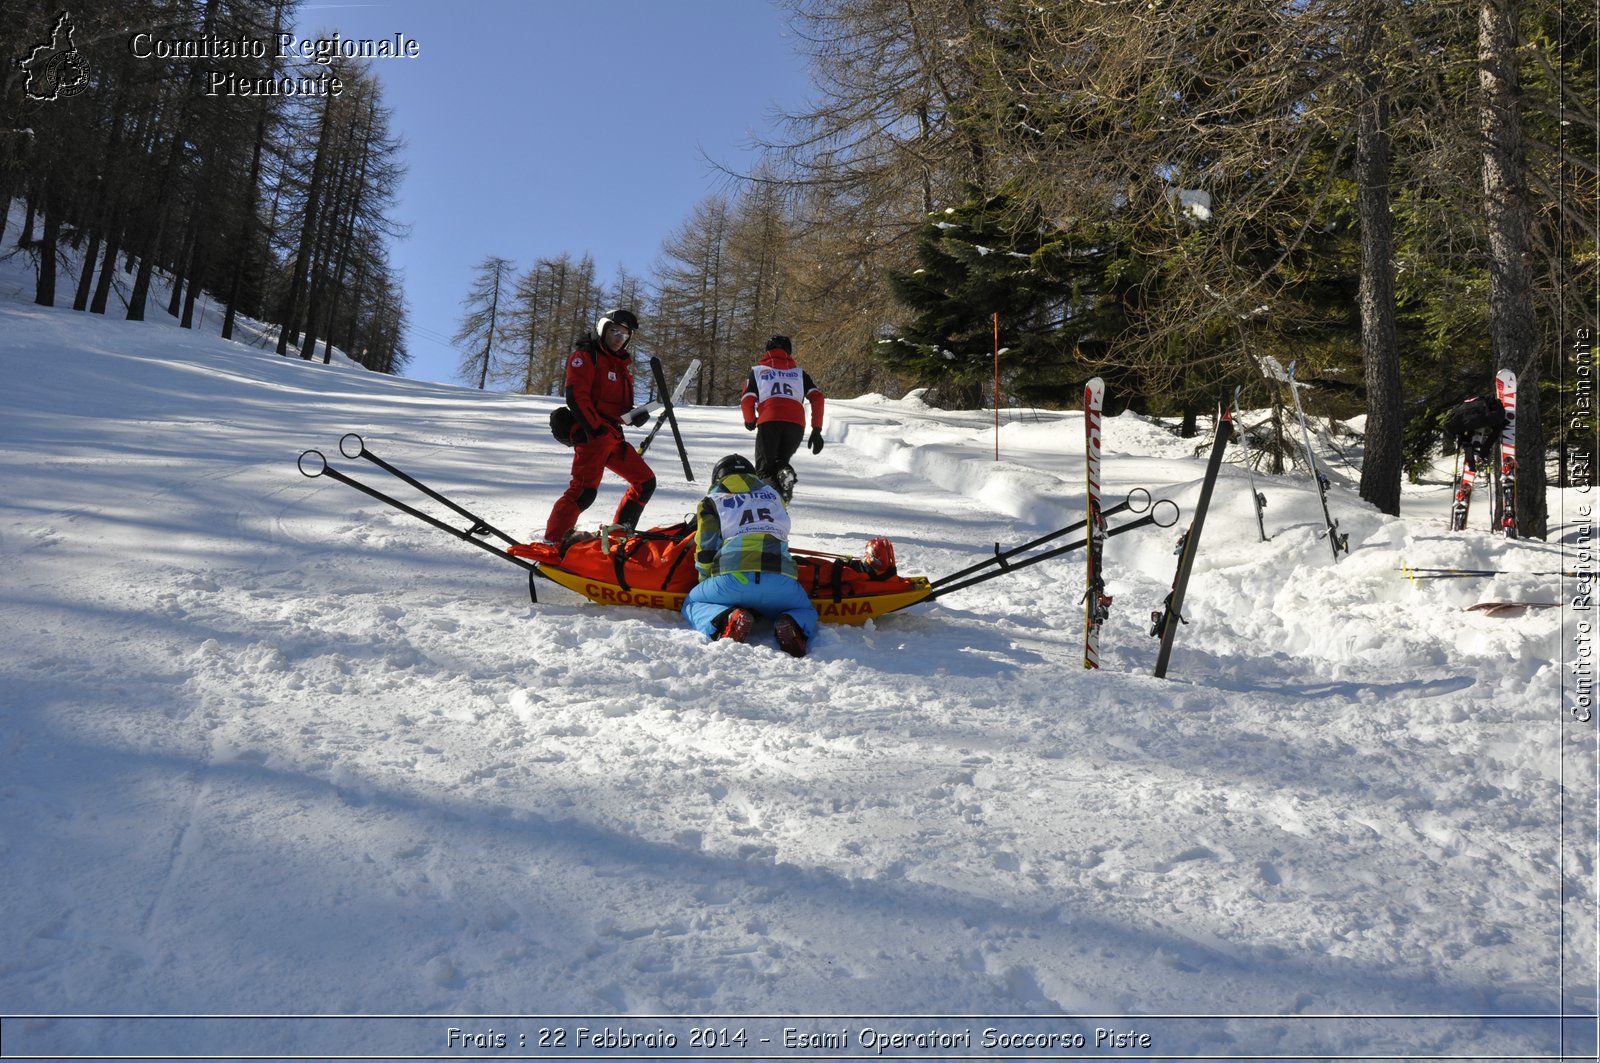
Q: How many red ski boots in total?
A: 2